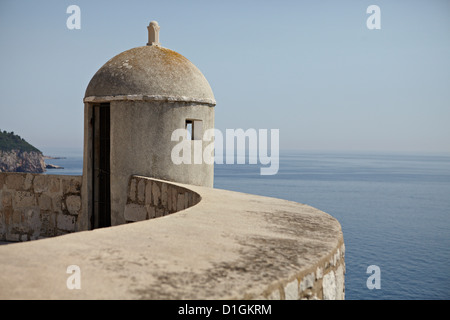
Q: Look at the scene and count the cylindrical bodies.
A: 1